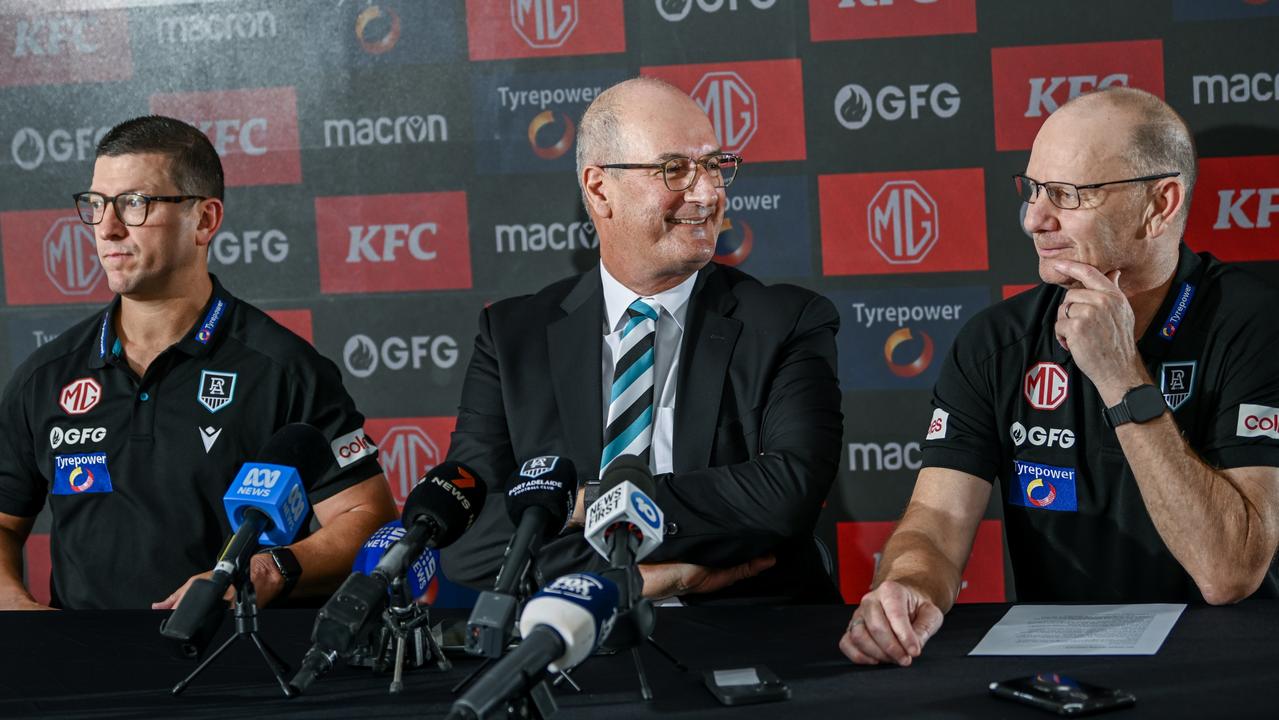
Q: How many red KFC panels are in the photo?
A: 6